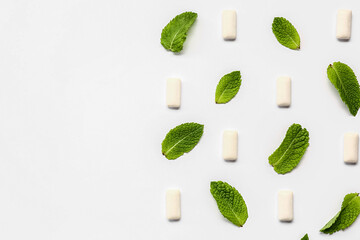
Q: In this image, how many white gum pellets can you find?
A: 8